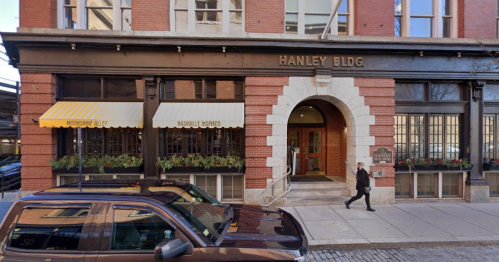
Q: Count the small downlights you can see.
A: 6